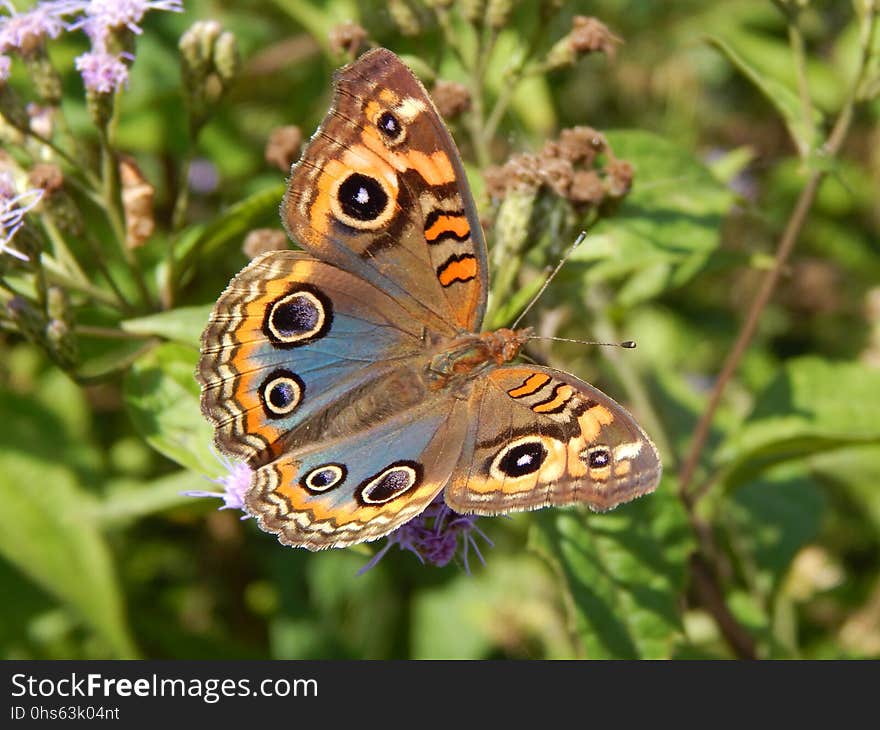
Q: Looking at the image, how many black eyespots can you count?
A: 8